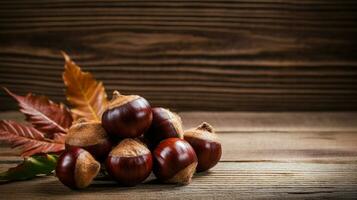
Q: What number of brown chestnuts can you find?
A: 7